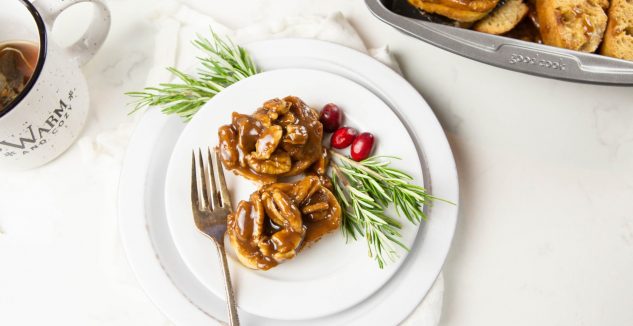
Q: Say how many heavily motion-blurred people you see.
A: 0